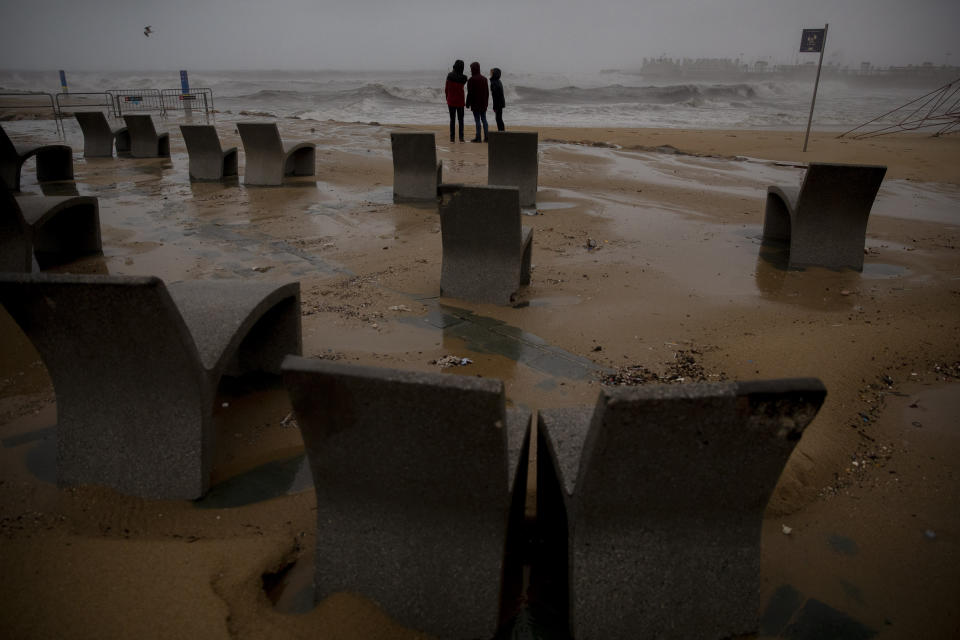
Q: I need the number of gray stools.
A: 13